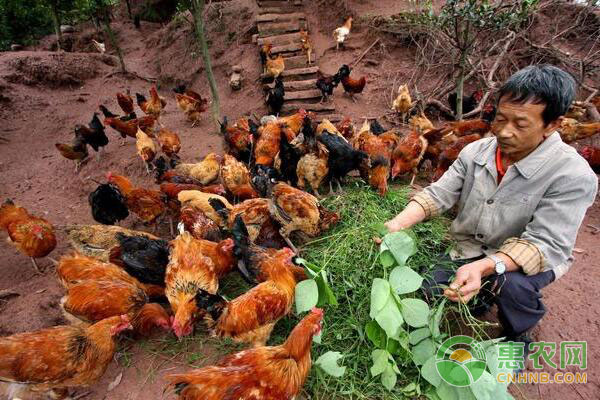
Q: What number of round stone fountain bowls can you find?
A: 0